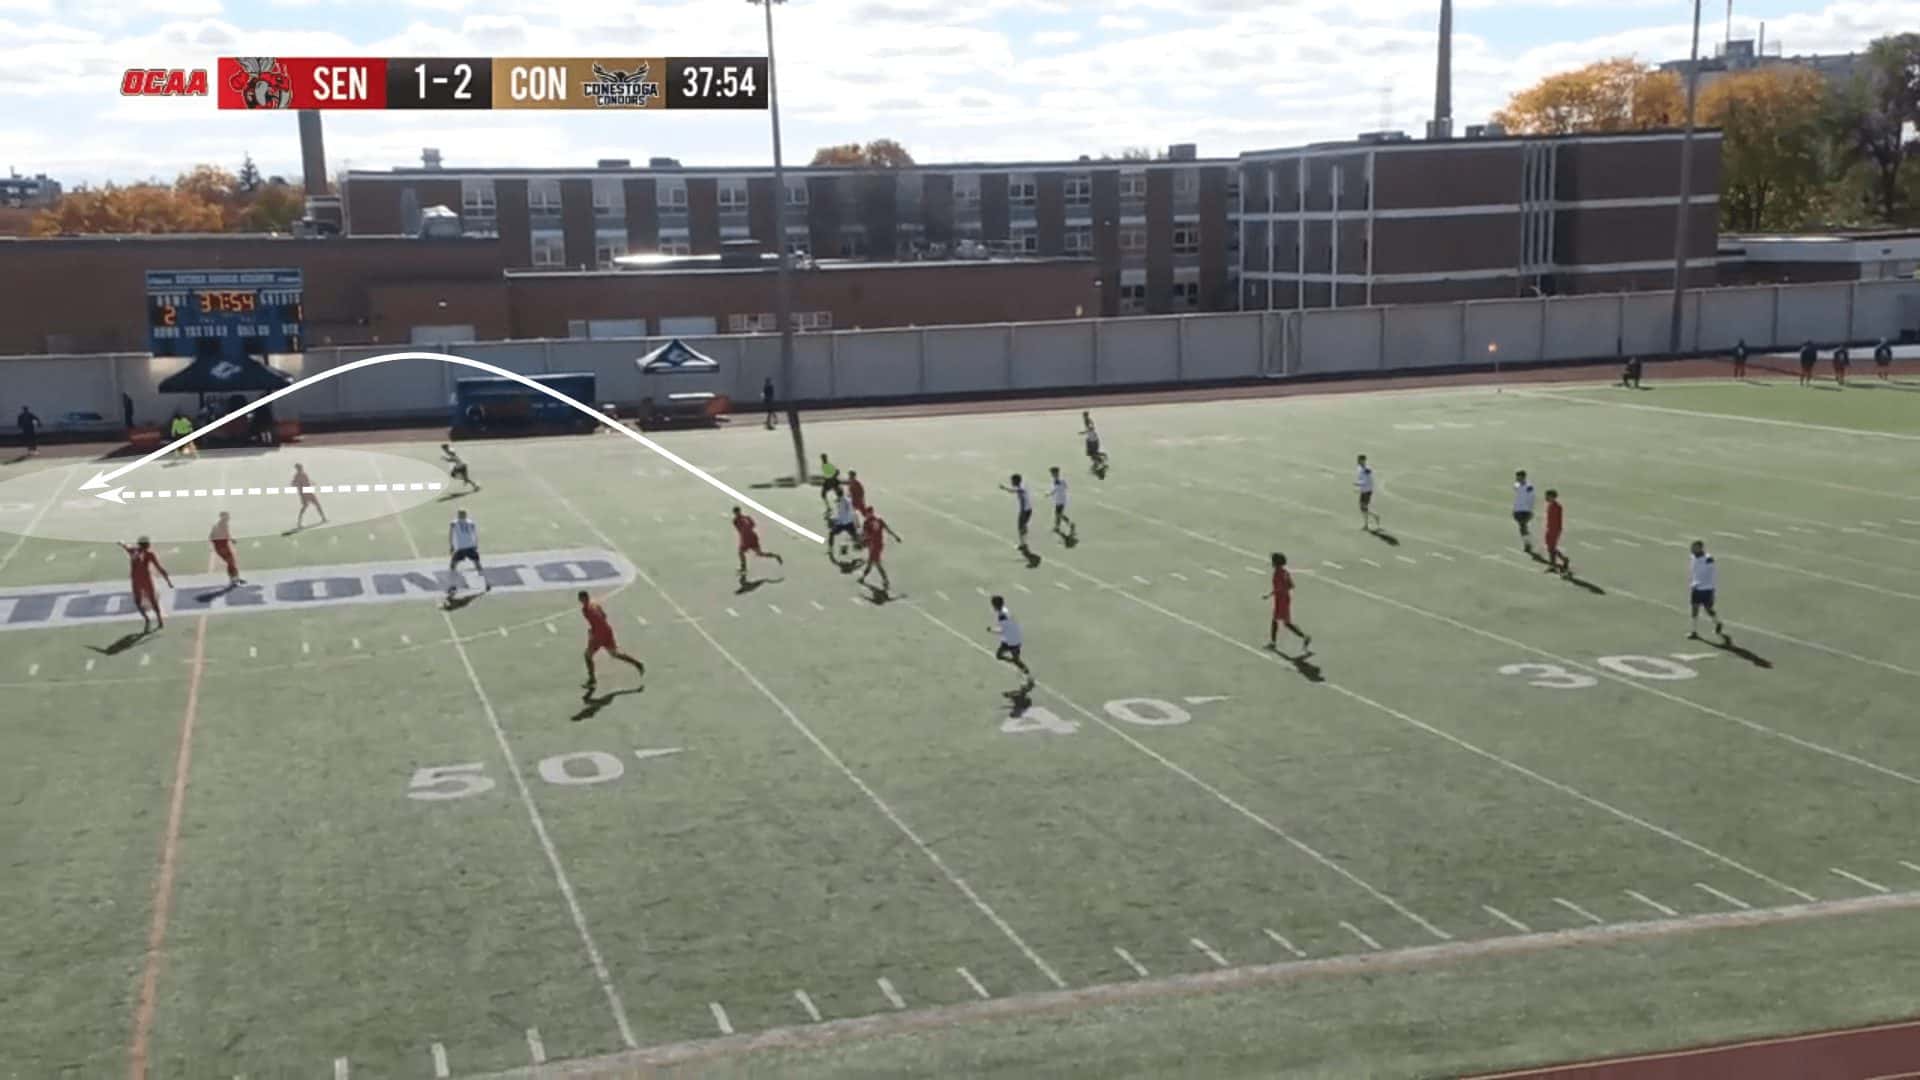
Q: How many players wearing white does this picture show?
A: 10